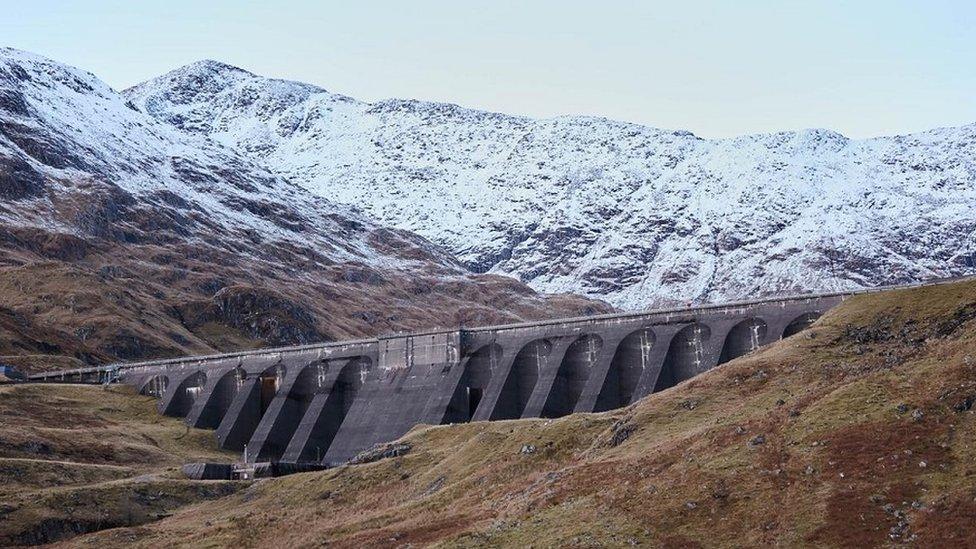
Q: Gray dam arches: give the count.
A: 13